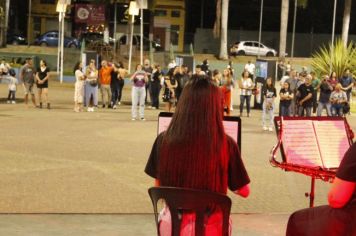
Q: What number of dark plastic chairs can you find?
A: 1